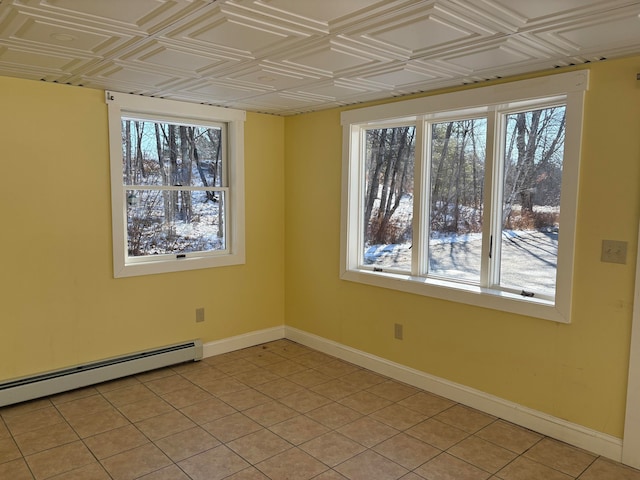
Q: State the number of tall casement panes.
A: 3